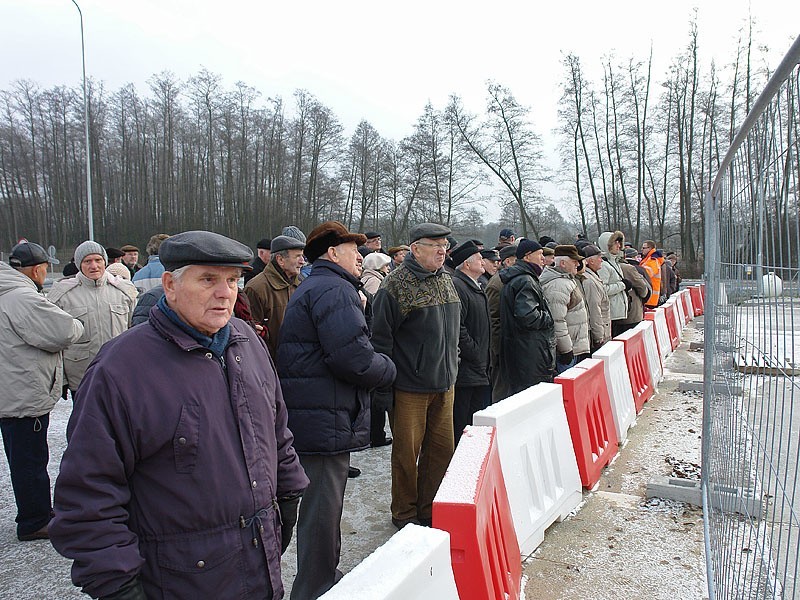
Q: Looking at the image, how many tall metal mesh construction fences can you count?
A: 1